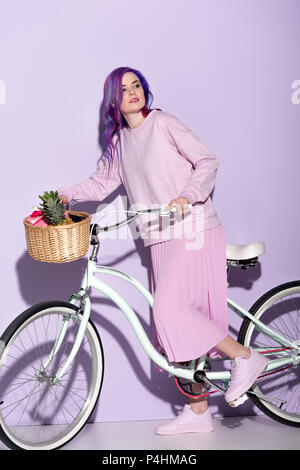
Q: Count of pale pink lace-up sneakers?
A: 2